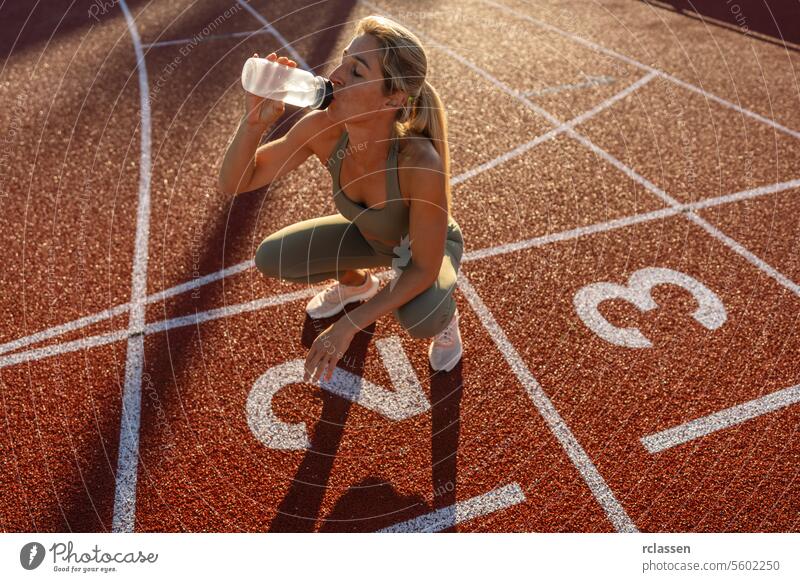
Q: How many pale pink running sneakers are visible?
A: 2